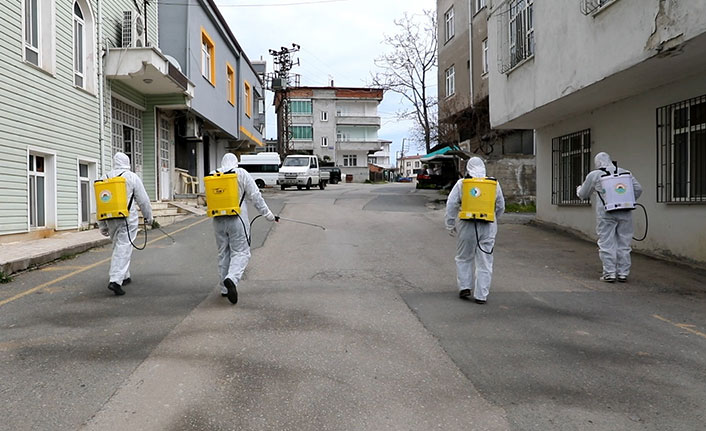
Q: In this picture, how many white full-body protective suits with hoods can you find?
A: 4